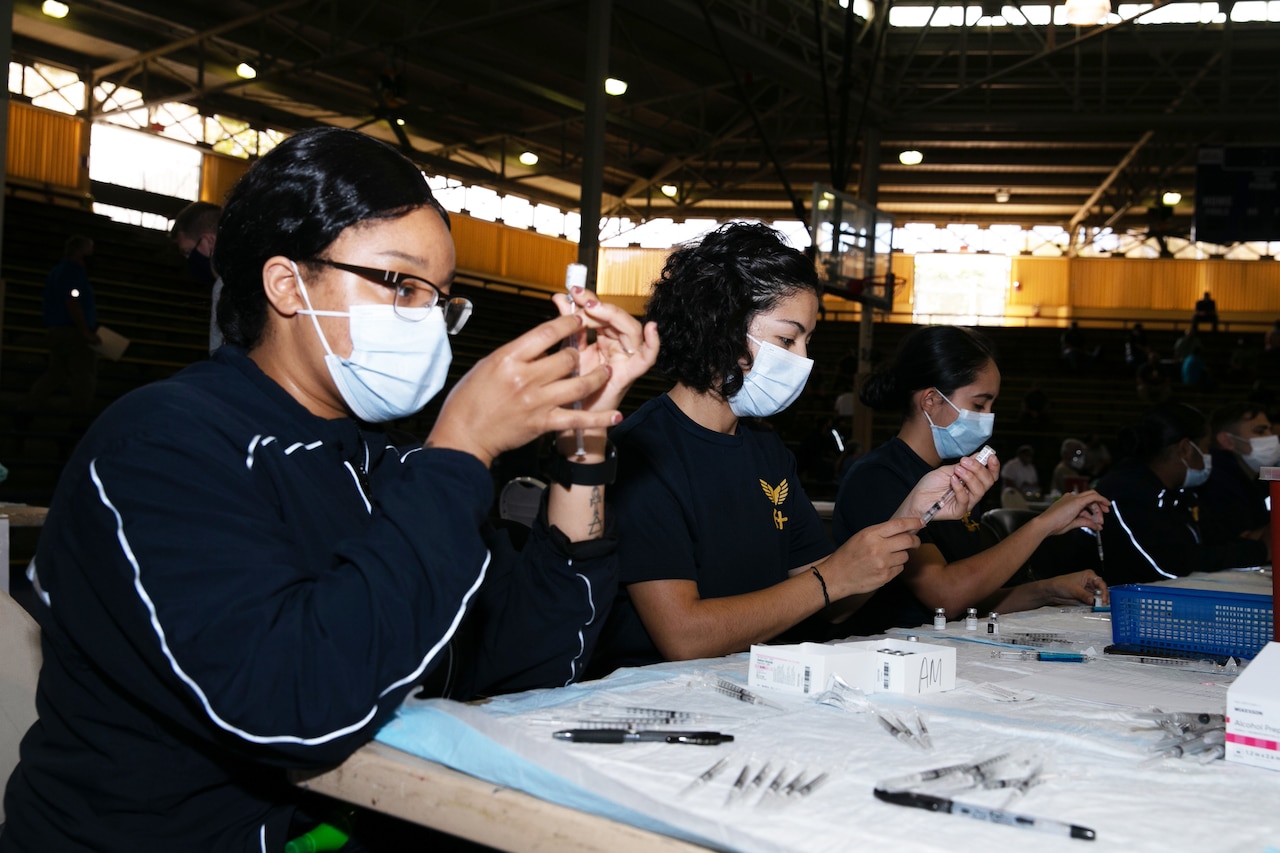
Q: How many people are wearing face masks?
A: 6